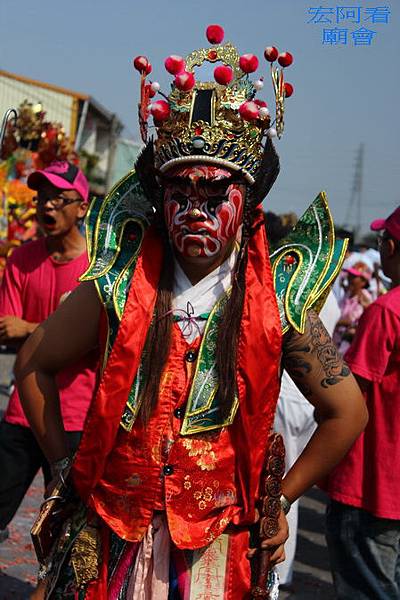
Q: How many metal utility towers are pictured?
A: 1